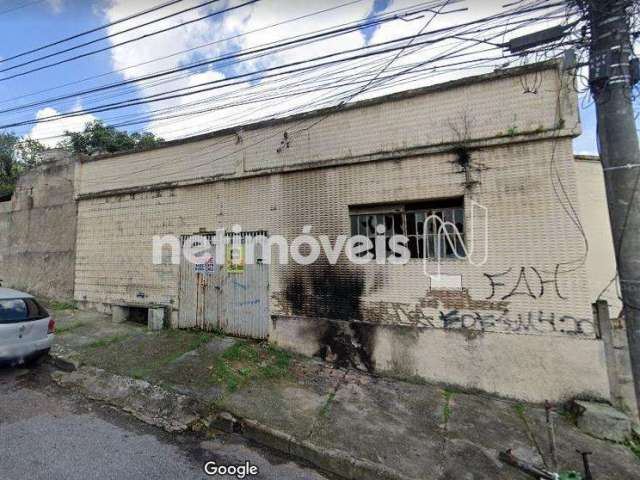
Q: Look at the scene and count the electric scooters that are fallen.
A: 1